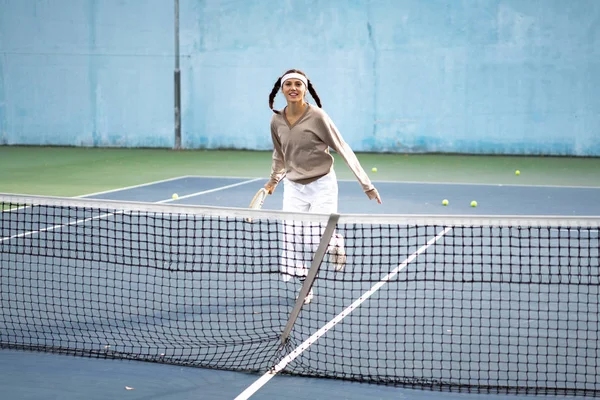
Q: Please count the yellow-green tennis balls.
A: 5